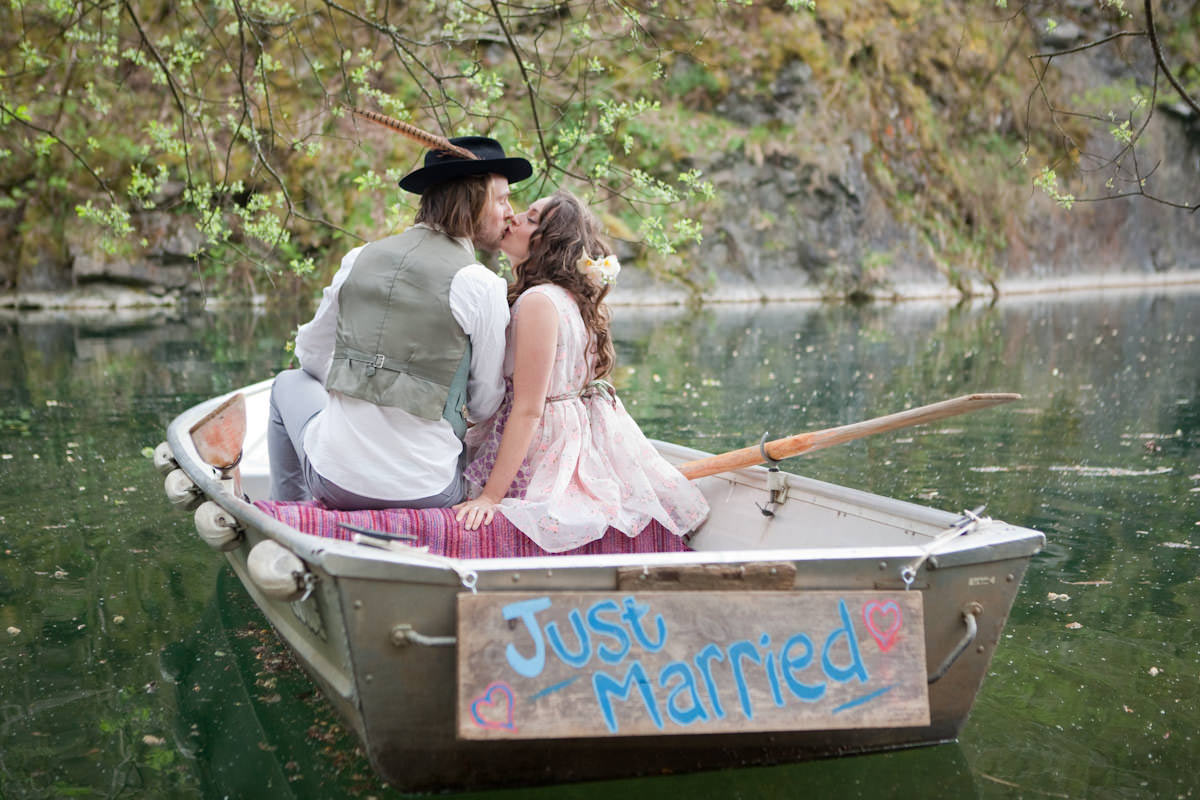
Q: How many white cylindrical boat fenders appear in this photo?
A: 4